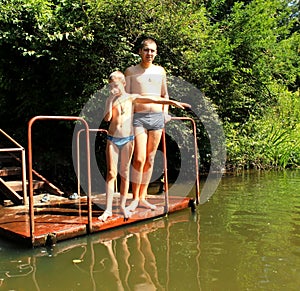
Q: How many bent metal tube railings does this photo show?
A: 3